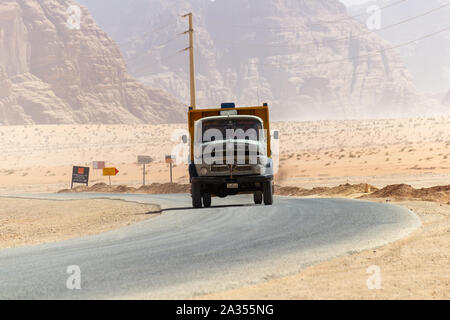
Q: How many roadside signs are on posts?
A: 5